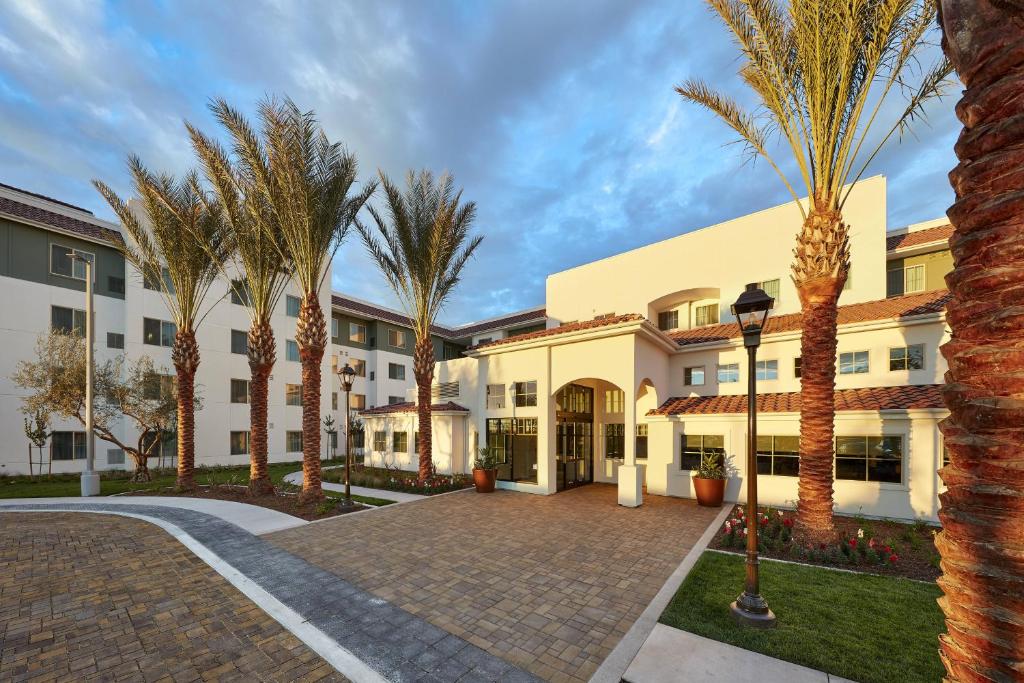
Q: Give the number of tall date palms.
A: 6